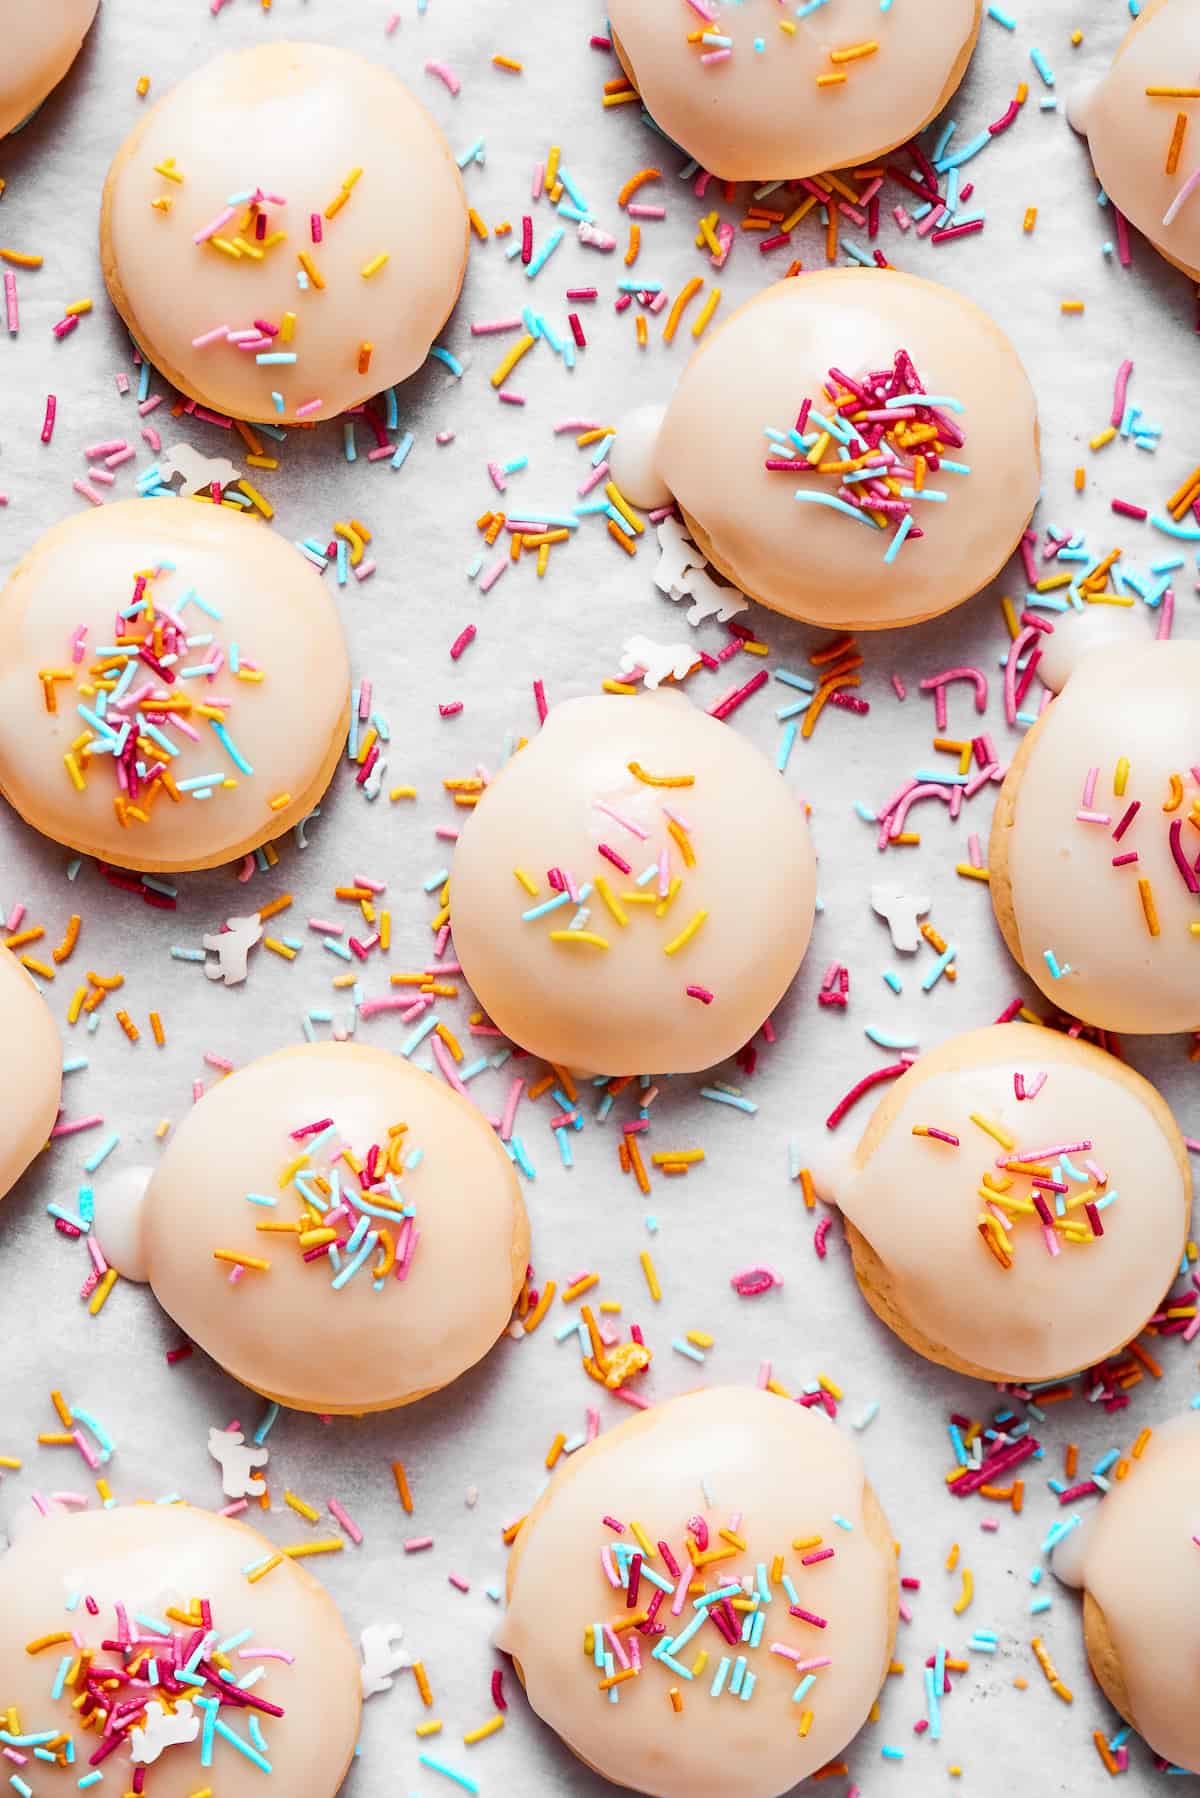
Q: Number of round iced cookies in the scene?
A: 14